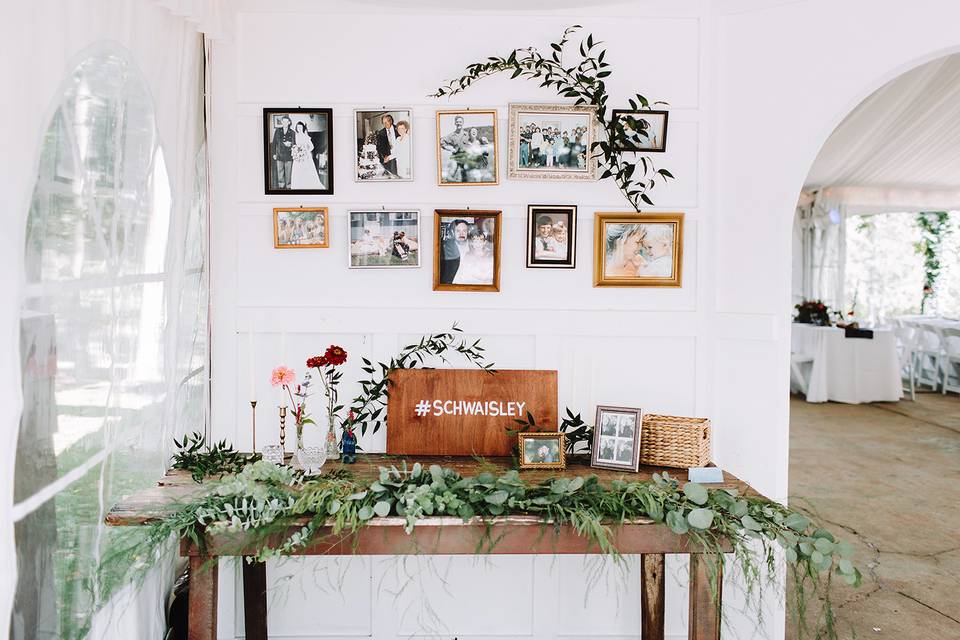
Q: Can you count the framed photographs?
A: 12